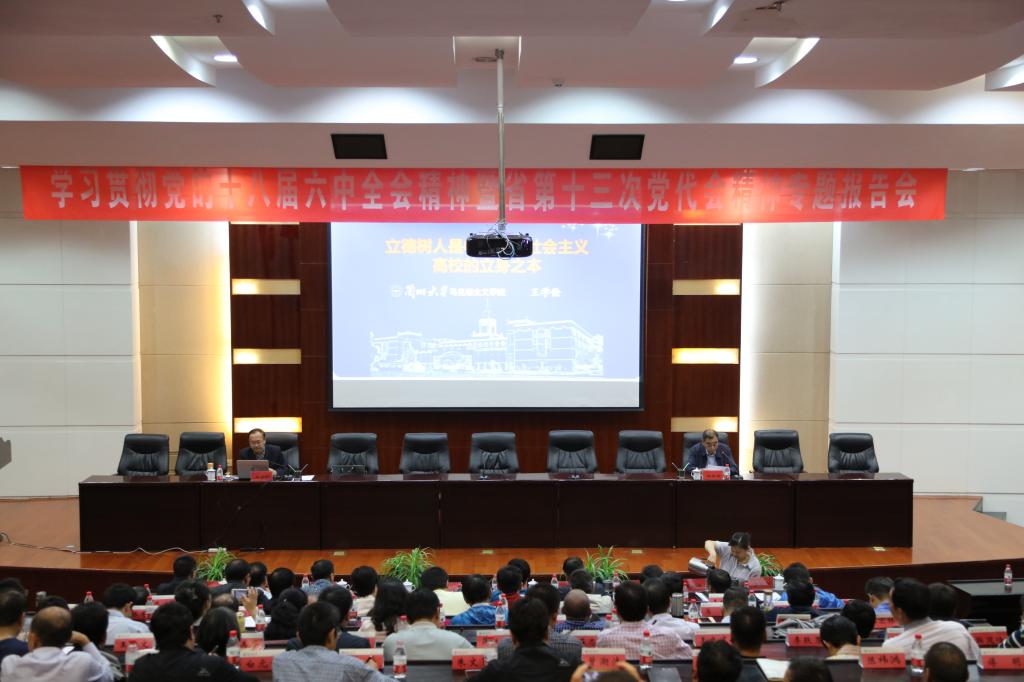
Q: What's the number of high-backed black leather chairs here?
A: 11